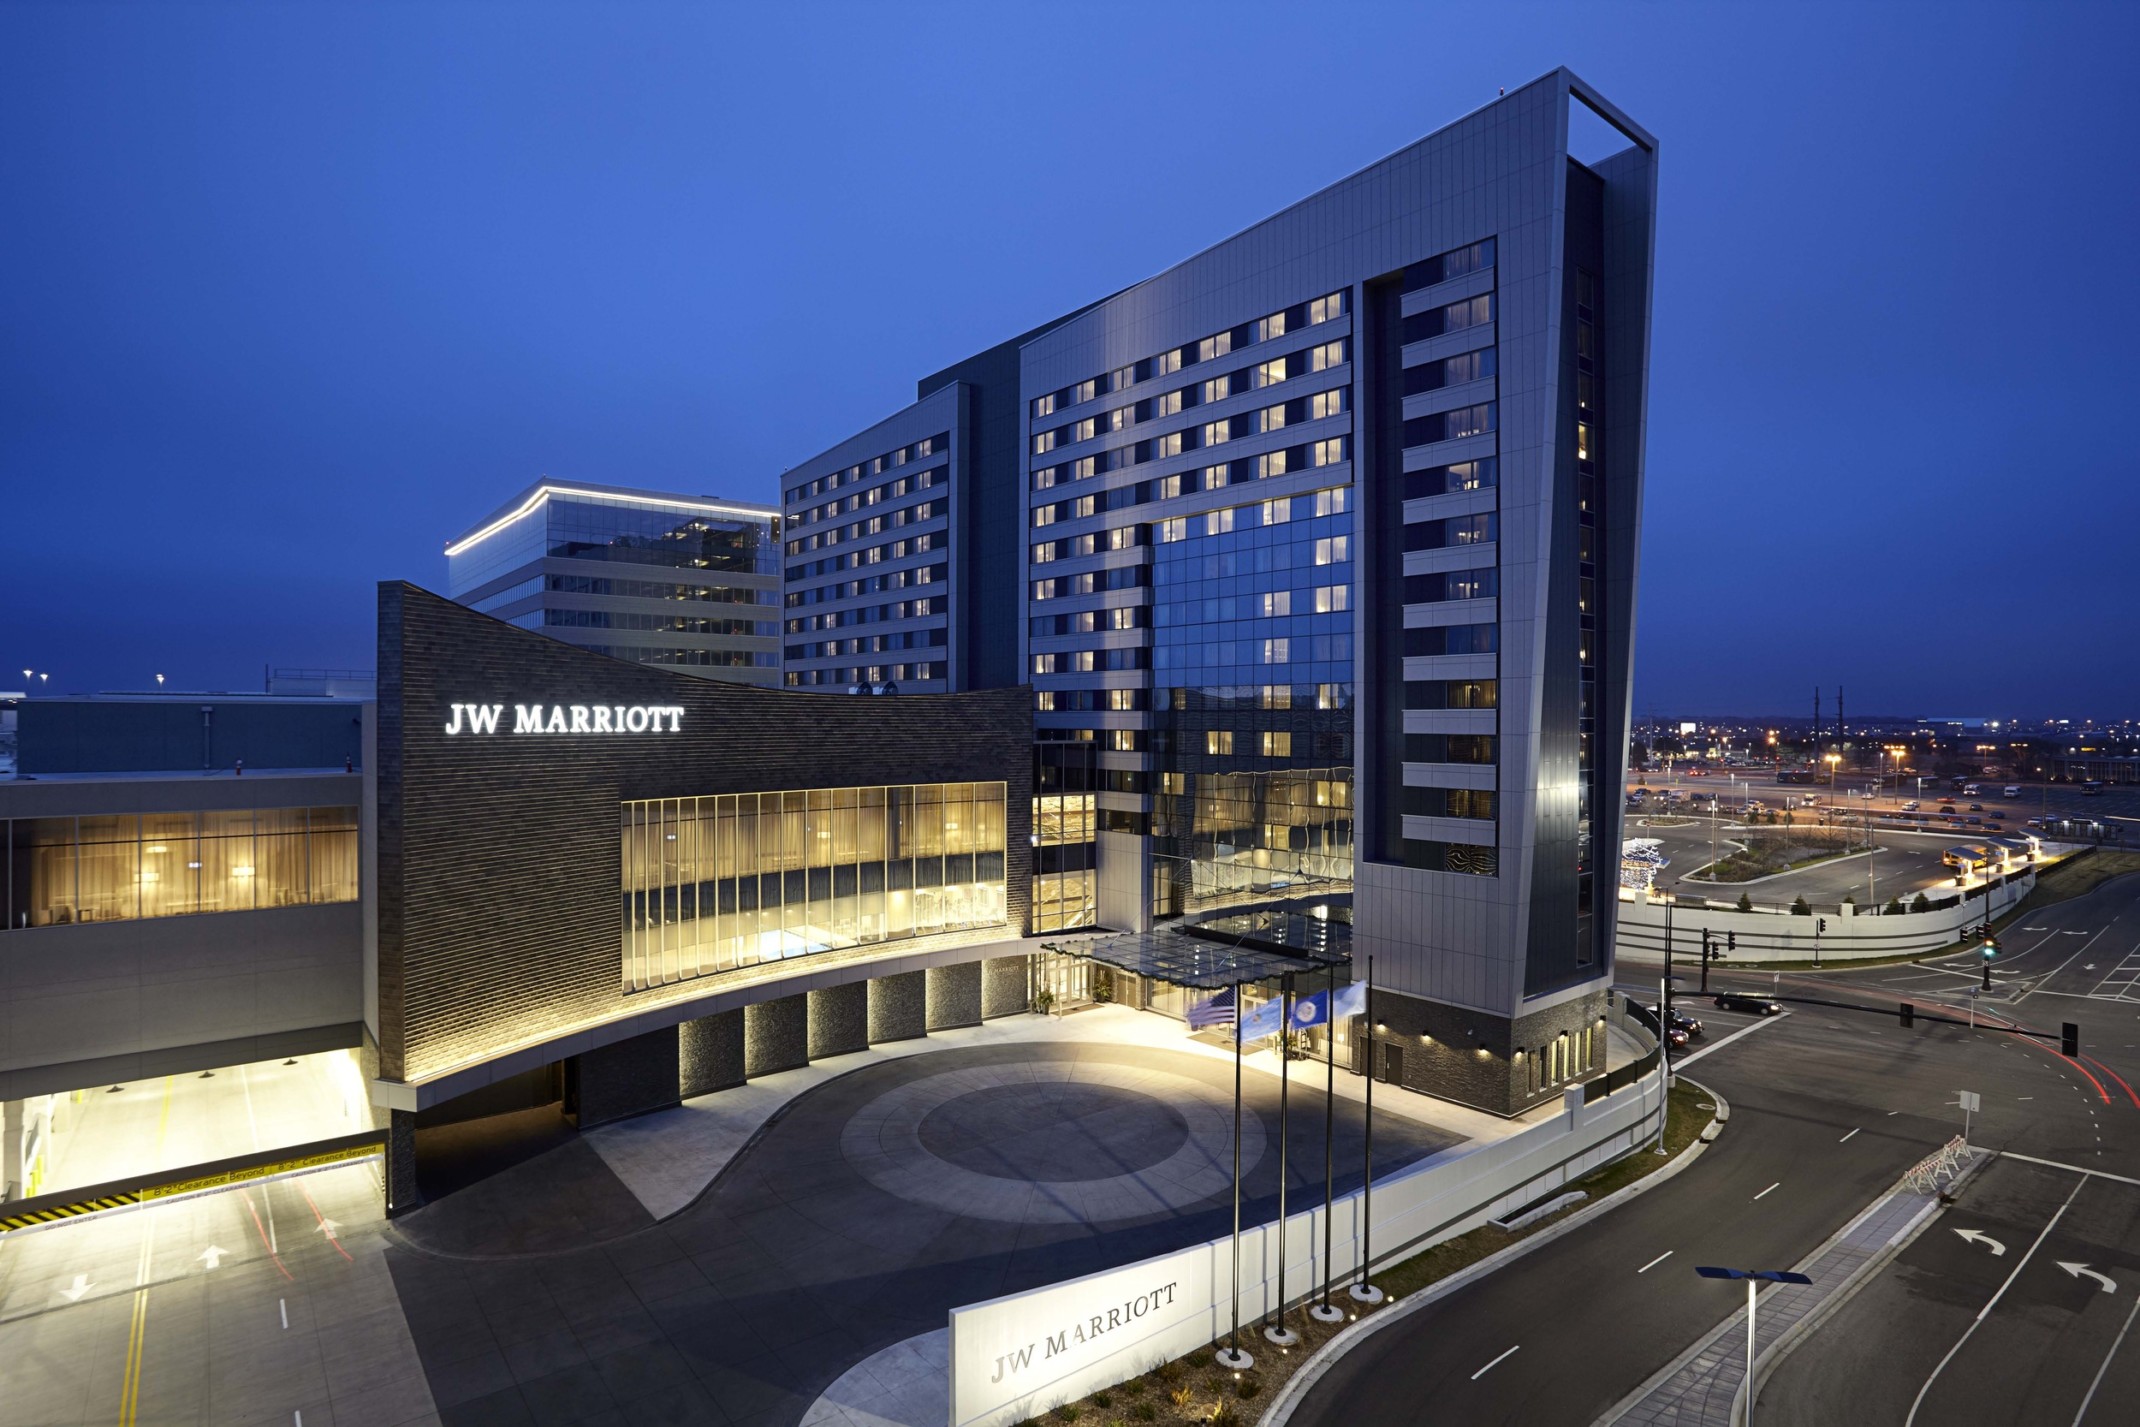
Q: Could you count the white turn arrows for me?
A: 6